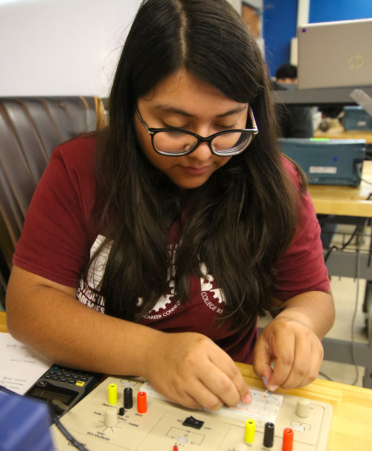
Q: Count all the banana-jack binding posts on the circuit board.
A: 6